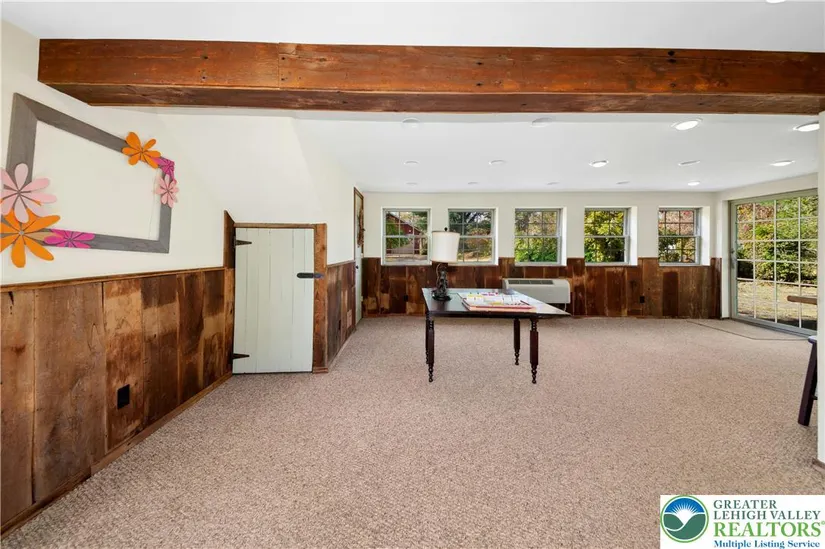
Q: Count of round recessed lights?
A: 14